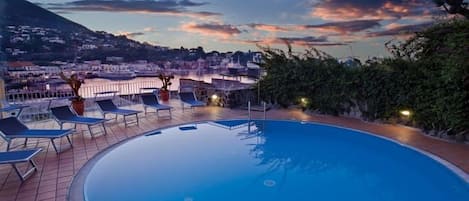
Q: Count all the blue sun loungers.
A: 6